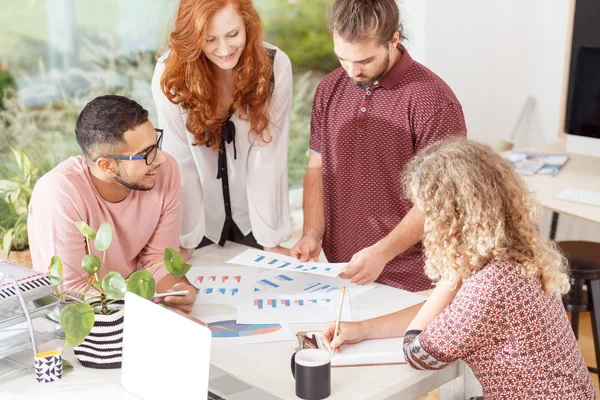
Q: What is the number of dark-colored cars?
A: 0